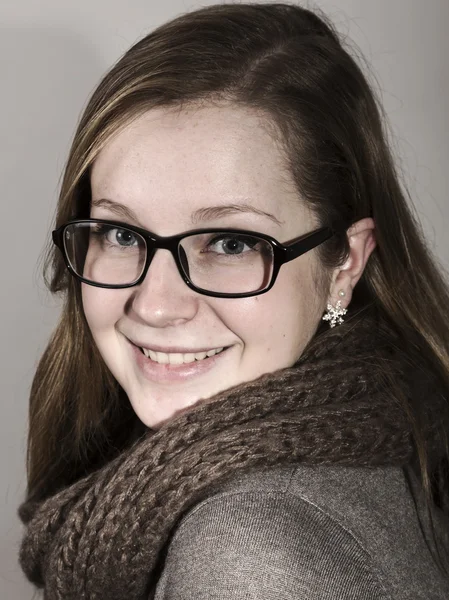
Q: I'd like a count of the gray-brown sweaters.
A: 1